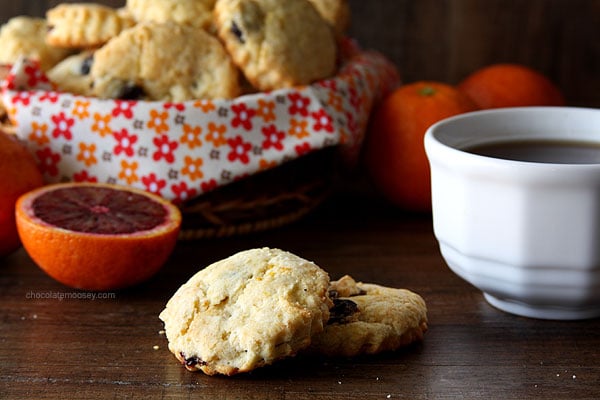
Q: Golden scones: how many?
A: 9